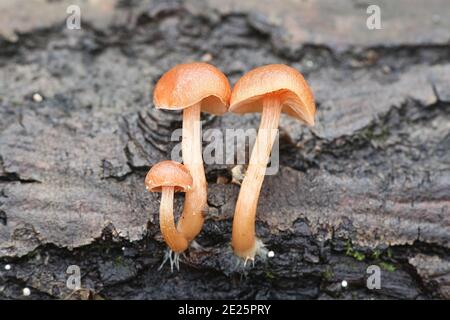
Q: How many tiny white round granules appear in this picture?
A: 5